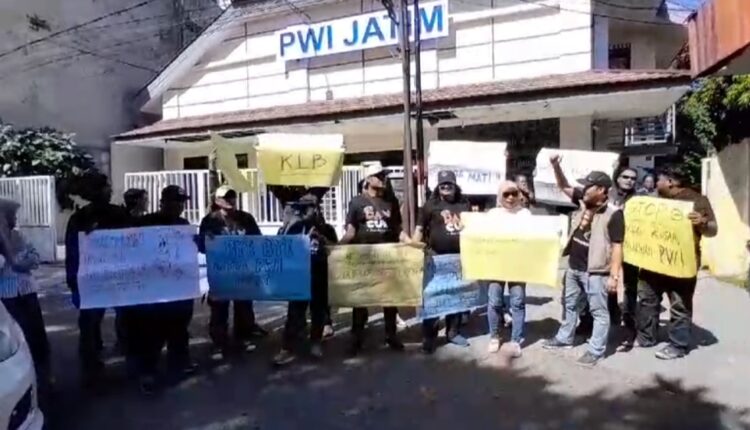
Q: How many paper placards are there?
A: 10